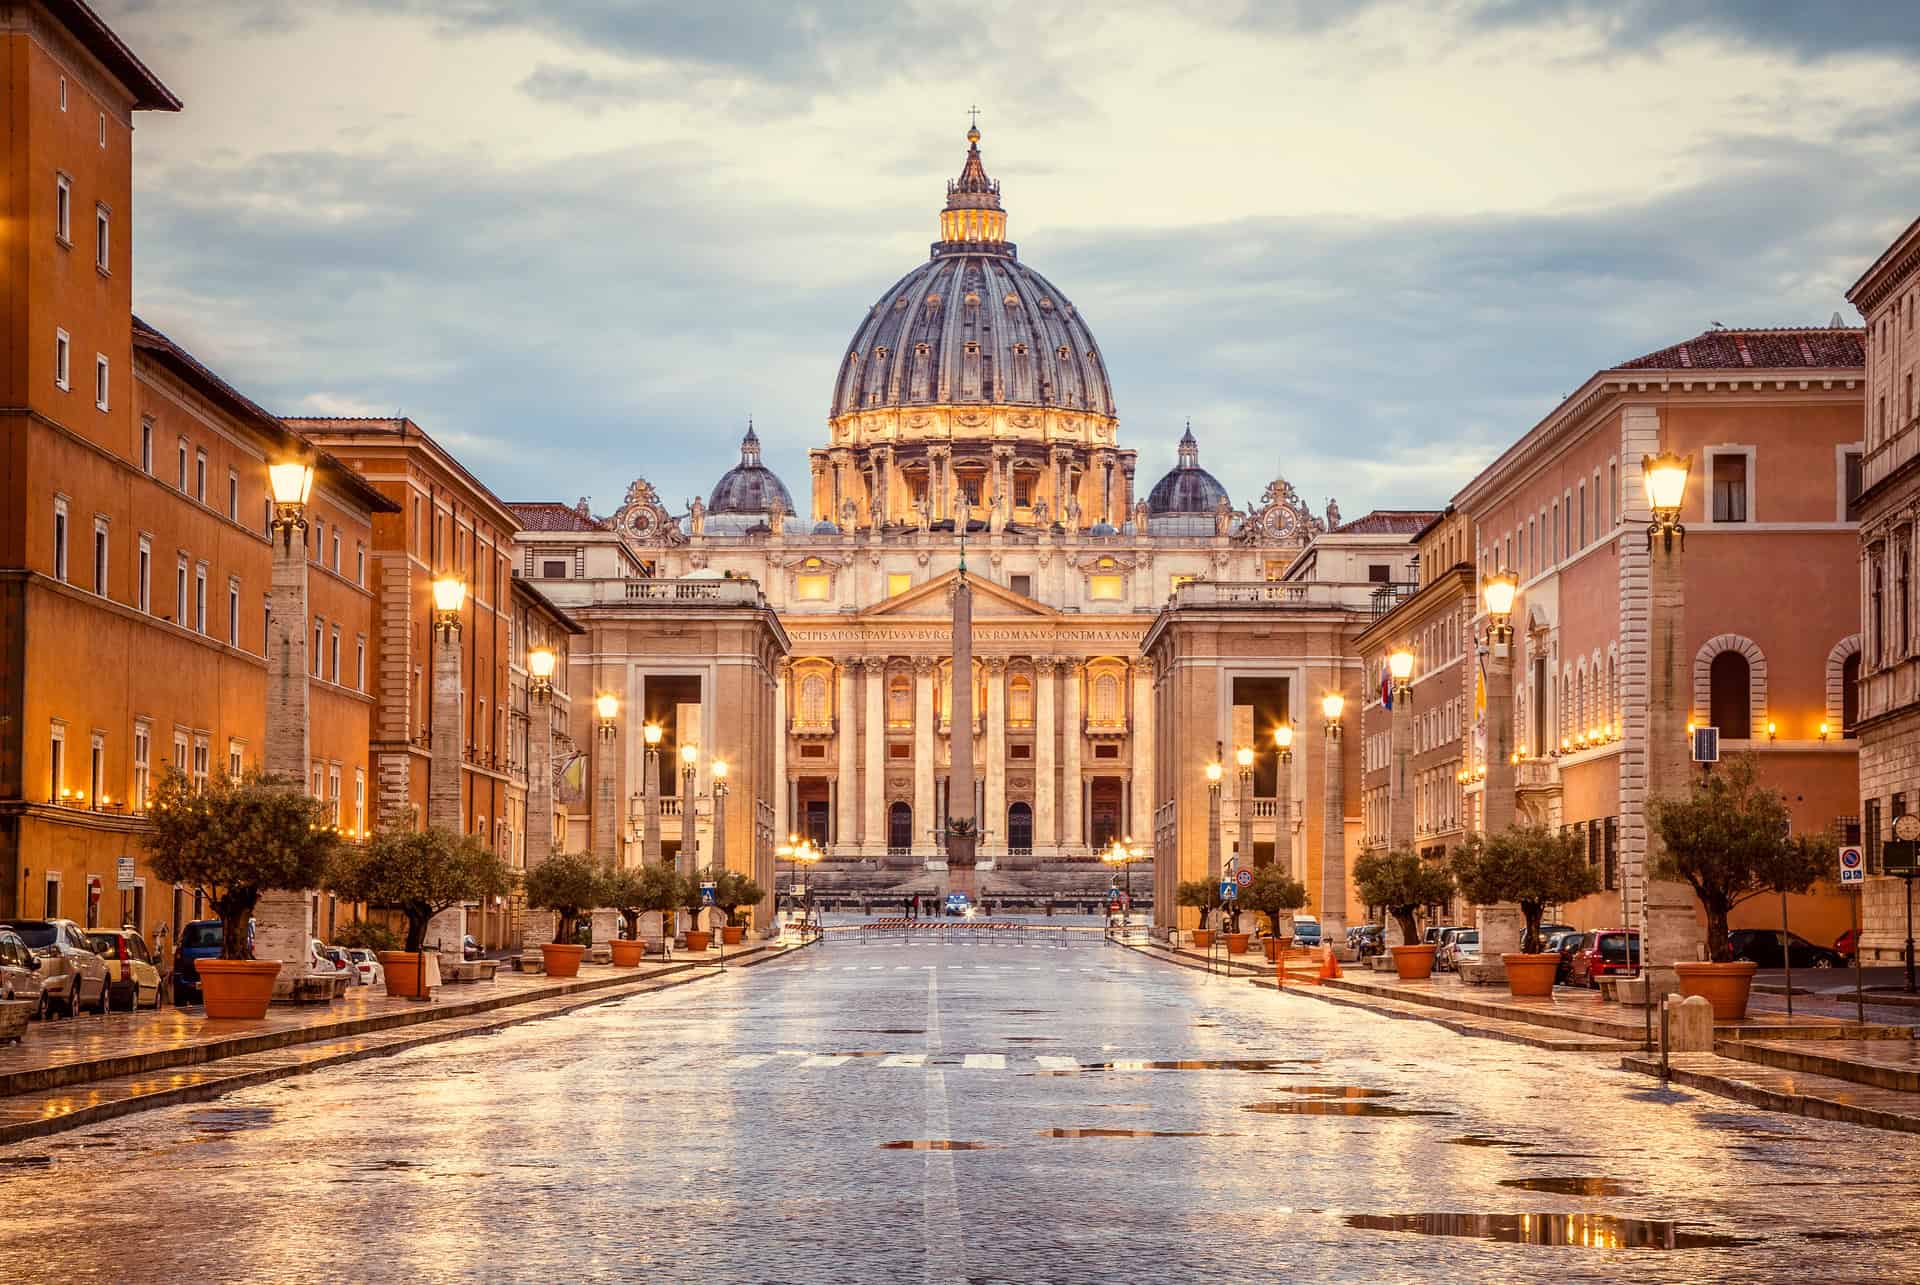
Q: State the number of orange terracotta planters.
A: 12